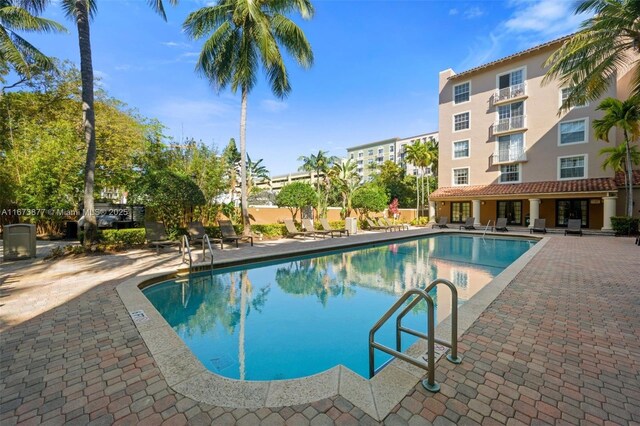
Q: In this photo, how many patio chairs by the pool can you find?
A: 14